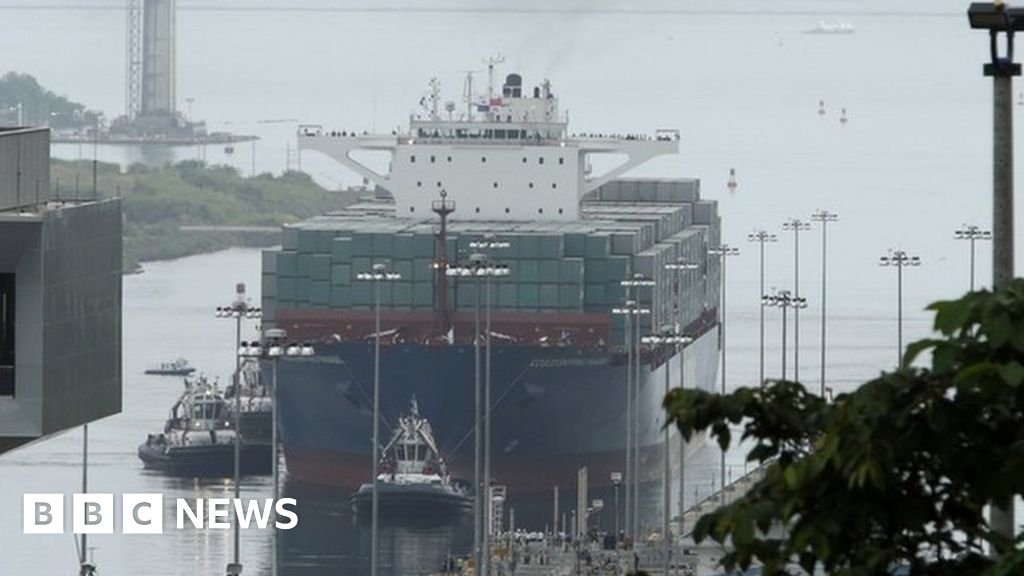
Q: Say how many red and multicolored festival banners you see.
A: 0